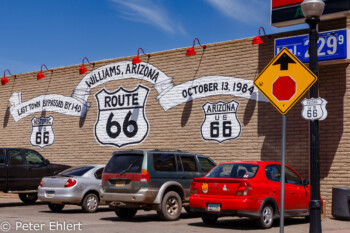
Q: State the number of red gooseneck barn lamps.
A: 6